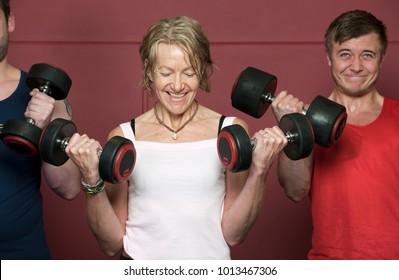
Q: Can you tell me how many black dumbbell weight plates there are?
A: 8